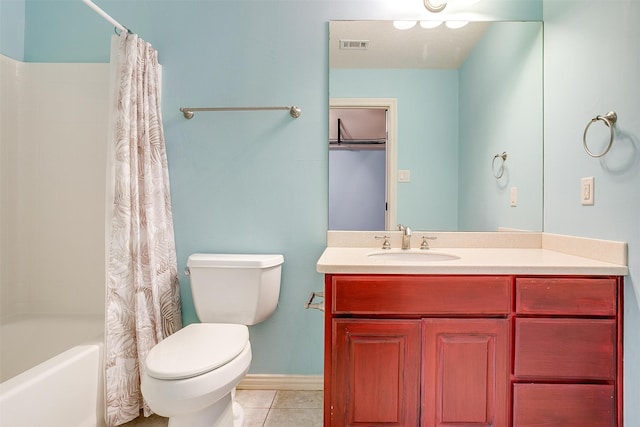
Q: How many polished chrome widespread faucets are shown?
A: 1